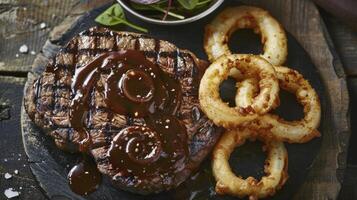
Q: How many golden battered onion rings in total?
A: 4